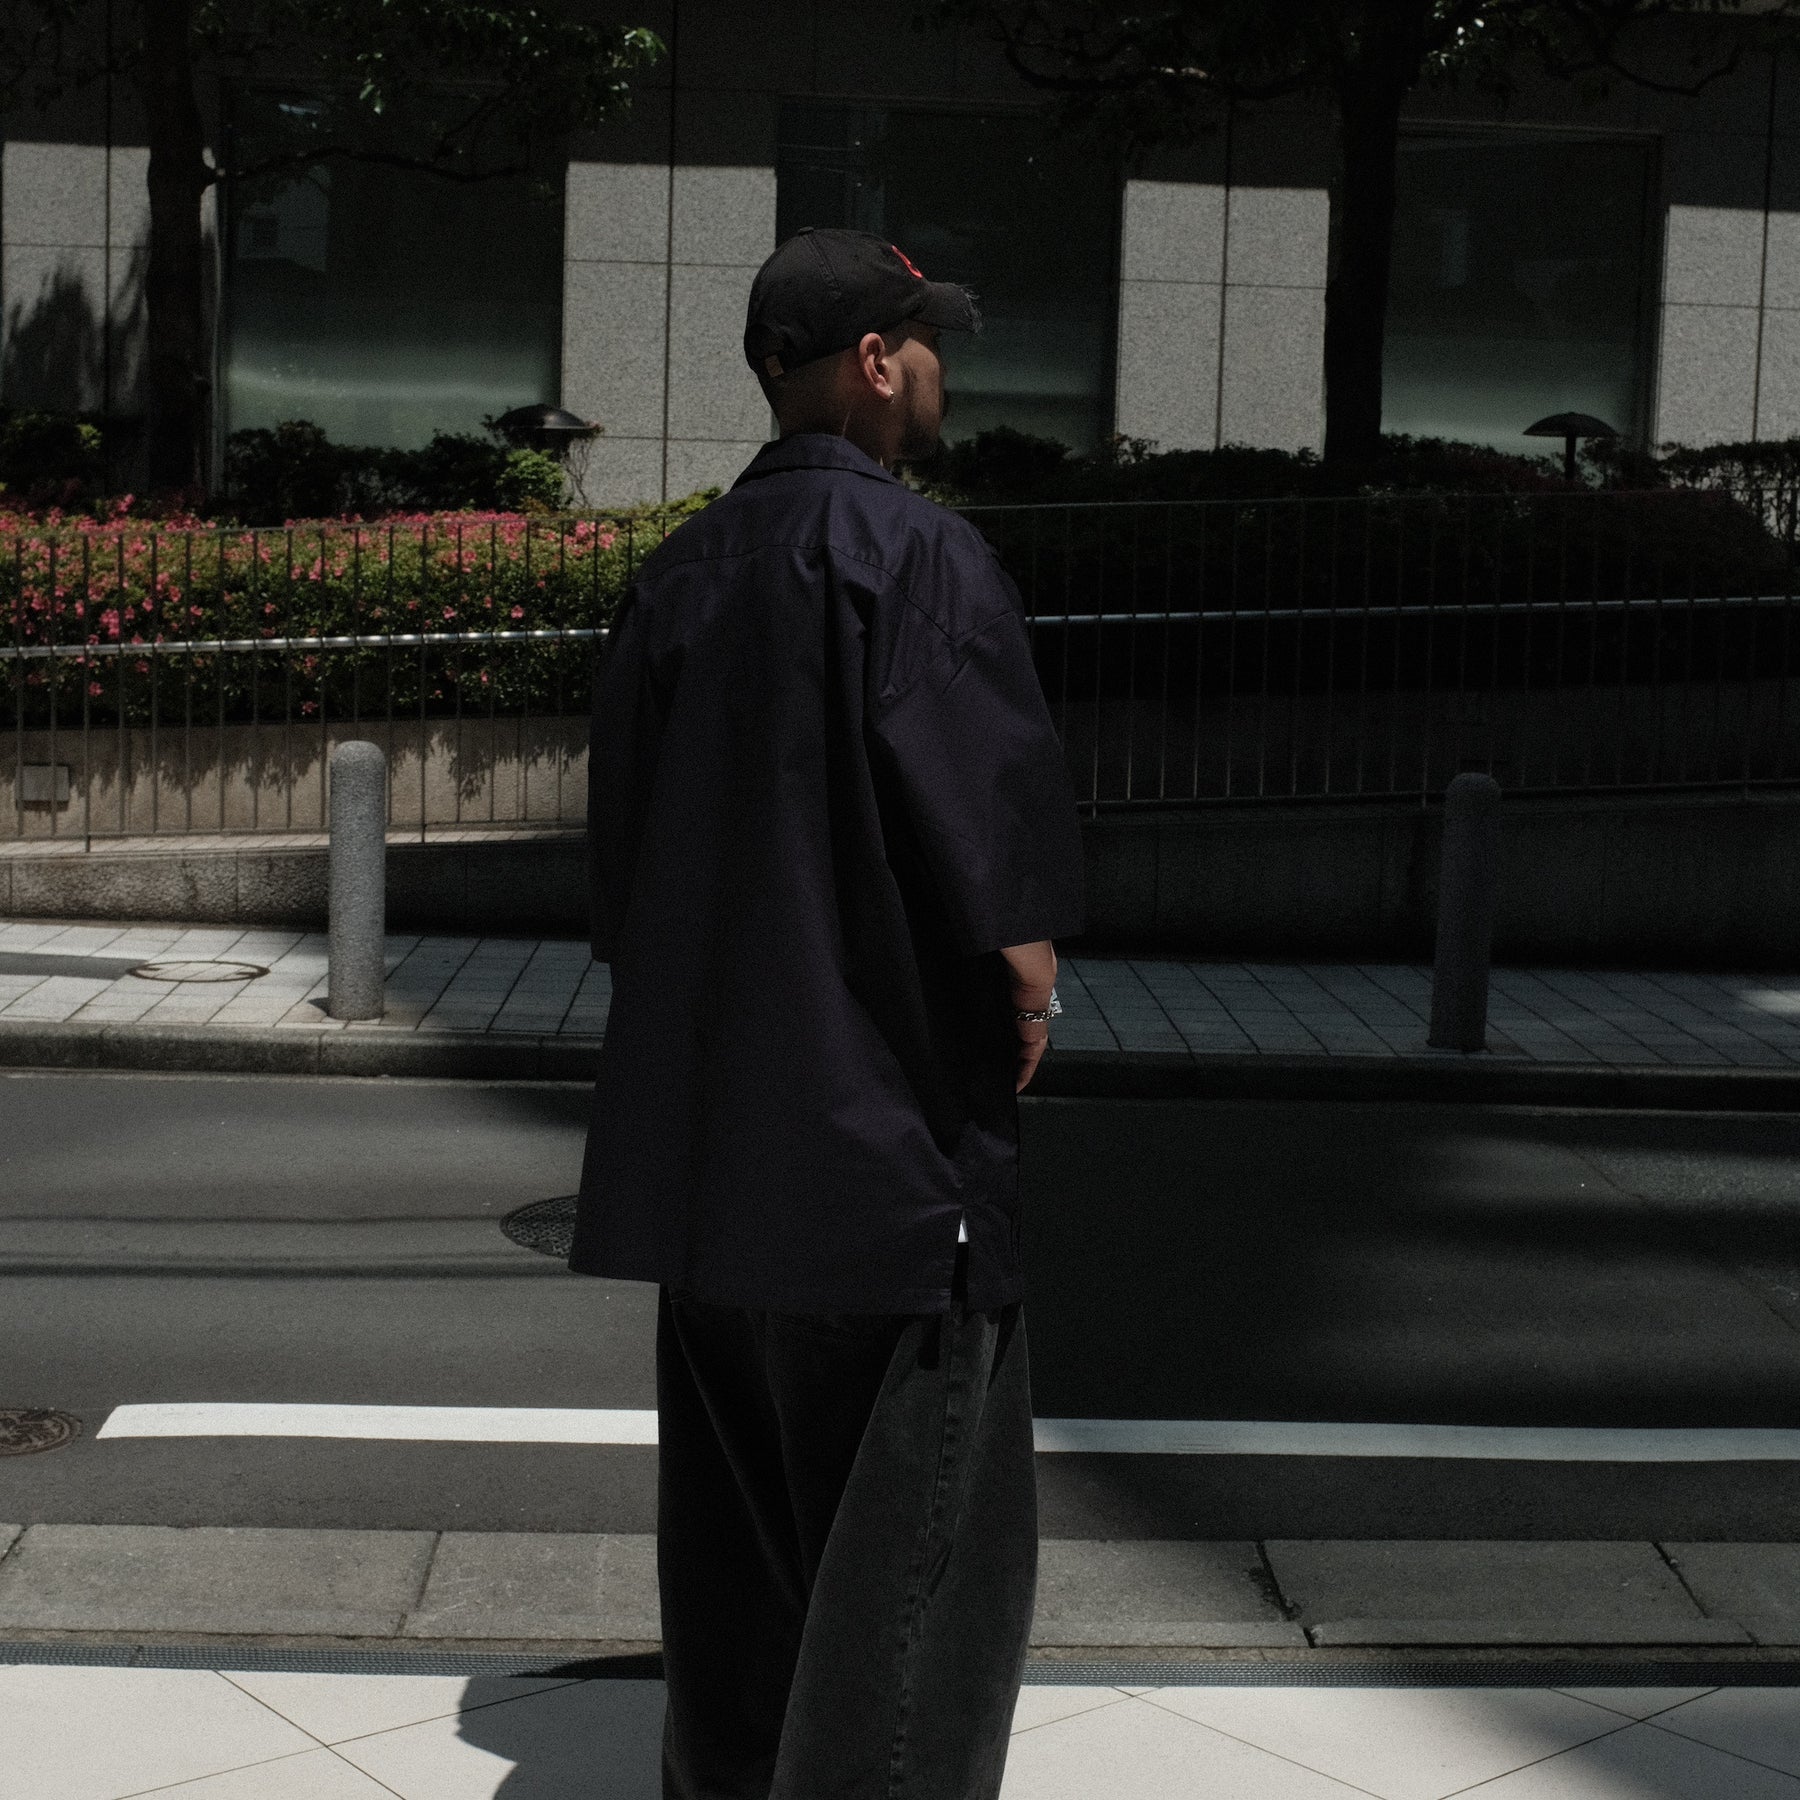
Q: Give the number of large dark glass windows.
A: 3